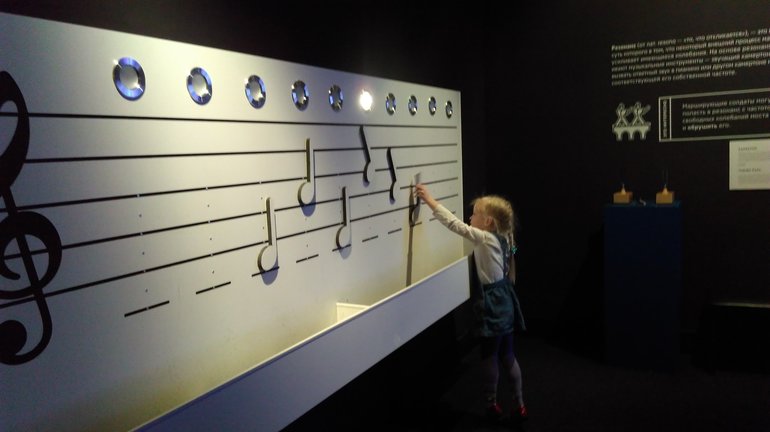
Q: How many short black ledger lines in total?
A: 10